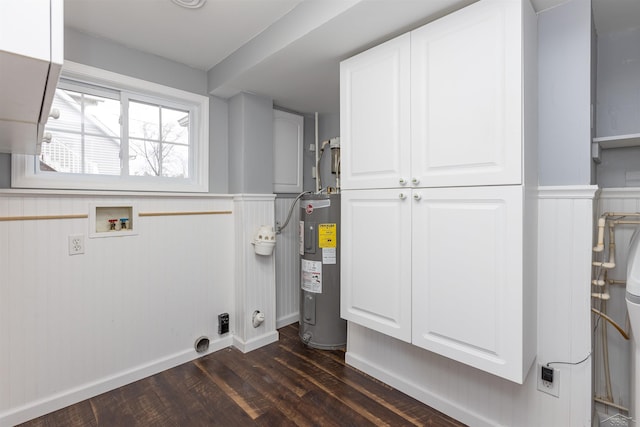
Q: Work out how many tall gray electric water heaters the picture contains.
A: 1